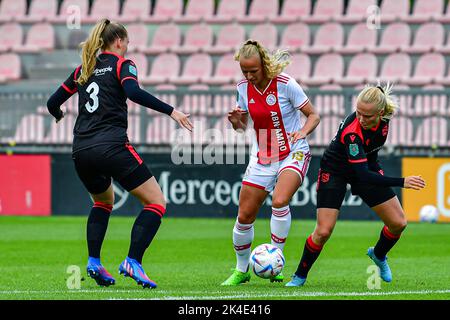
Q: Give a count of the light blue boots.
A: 2